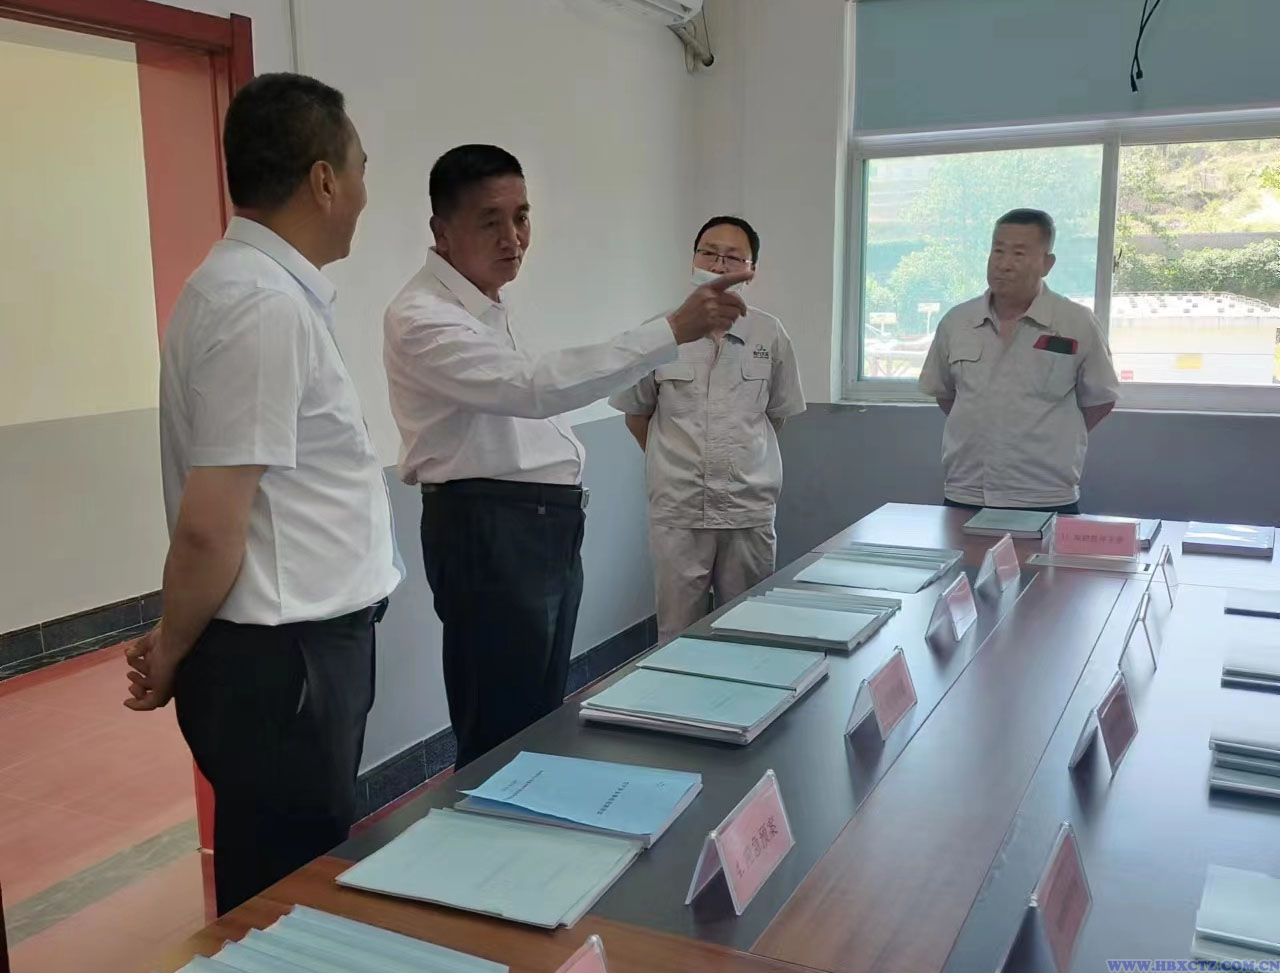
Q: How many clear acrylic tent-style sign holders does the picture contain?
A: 10